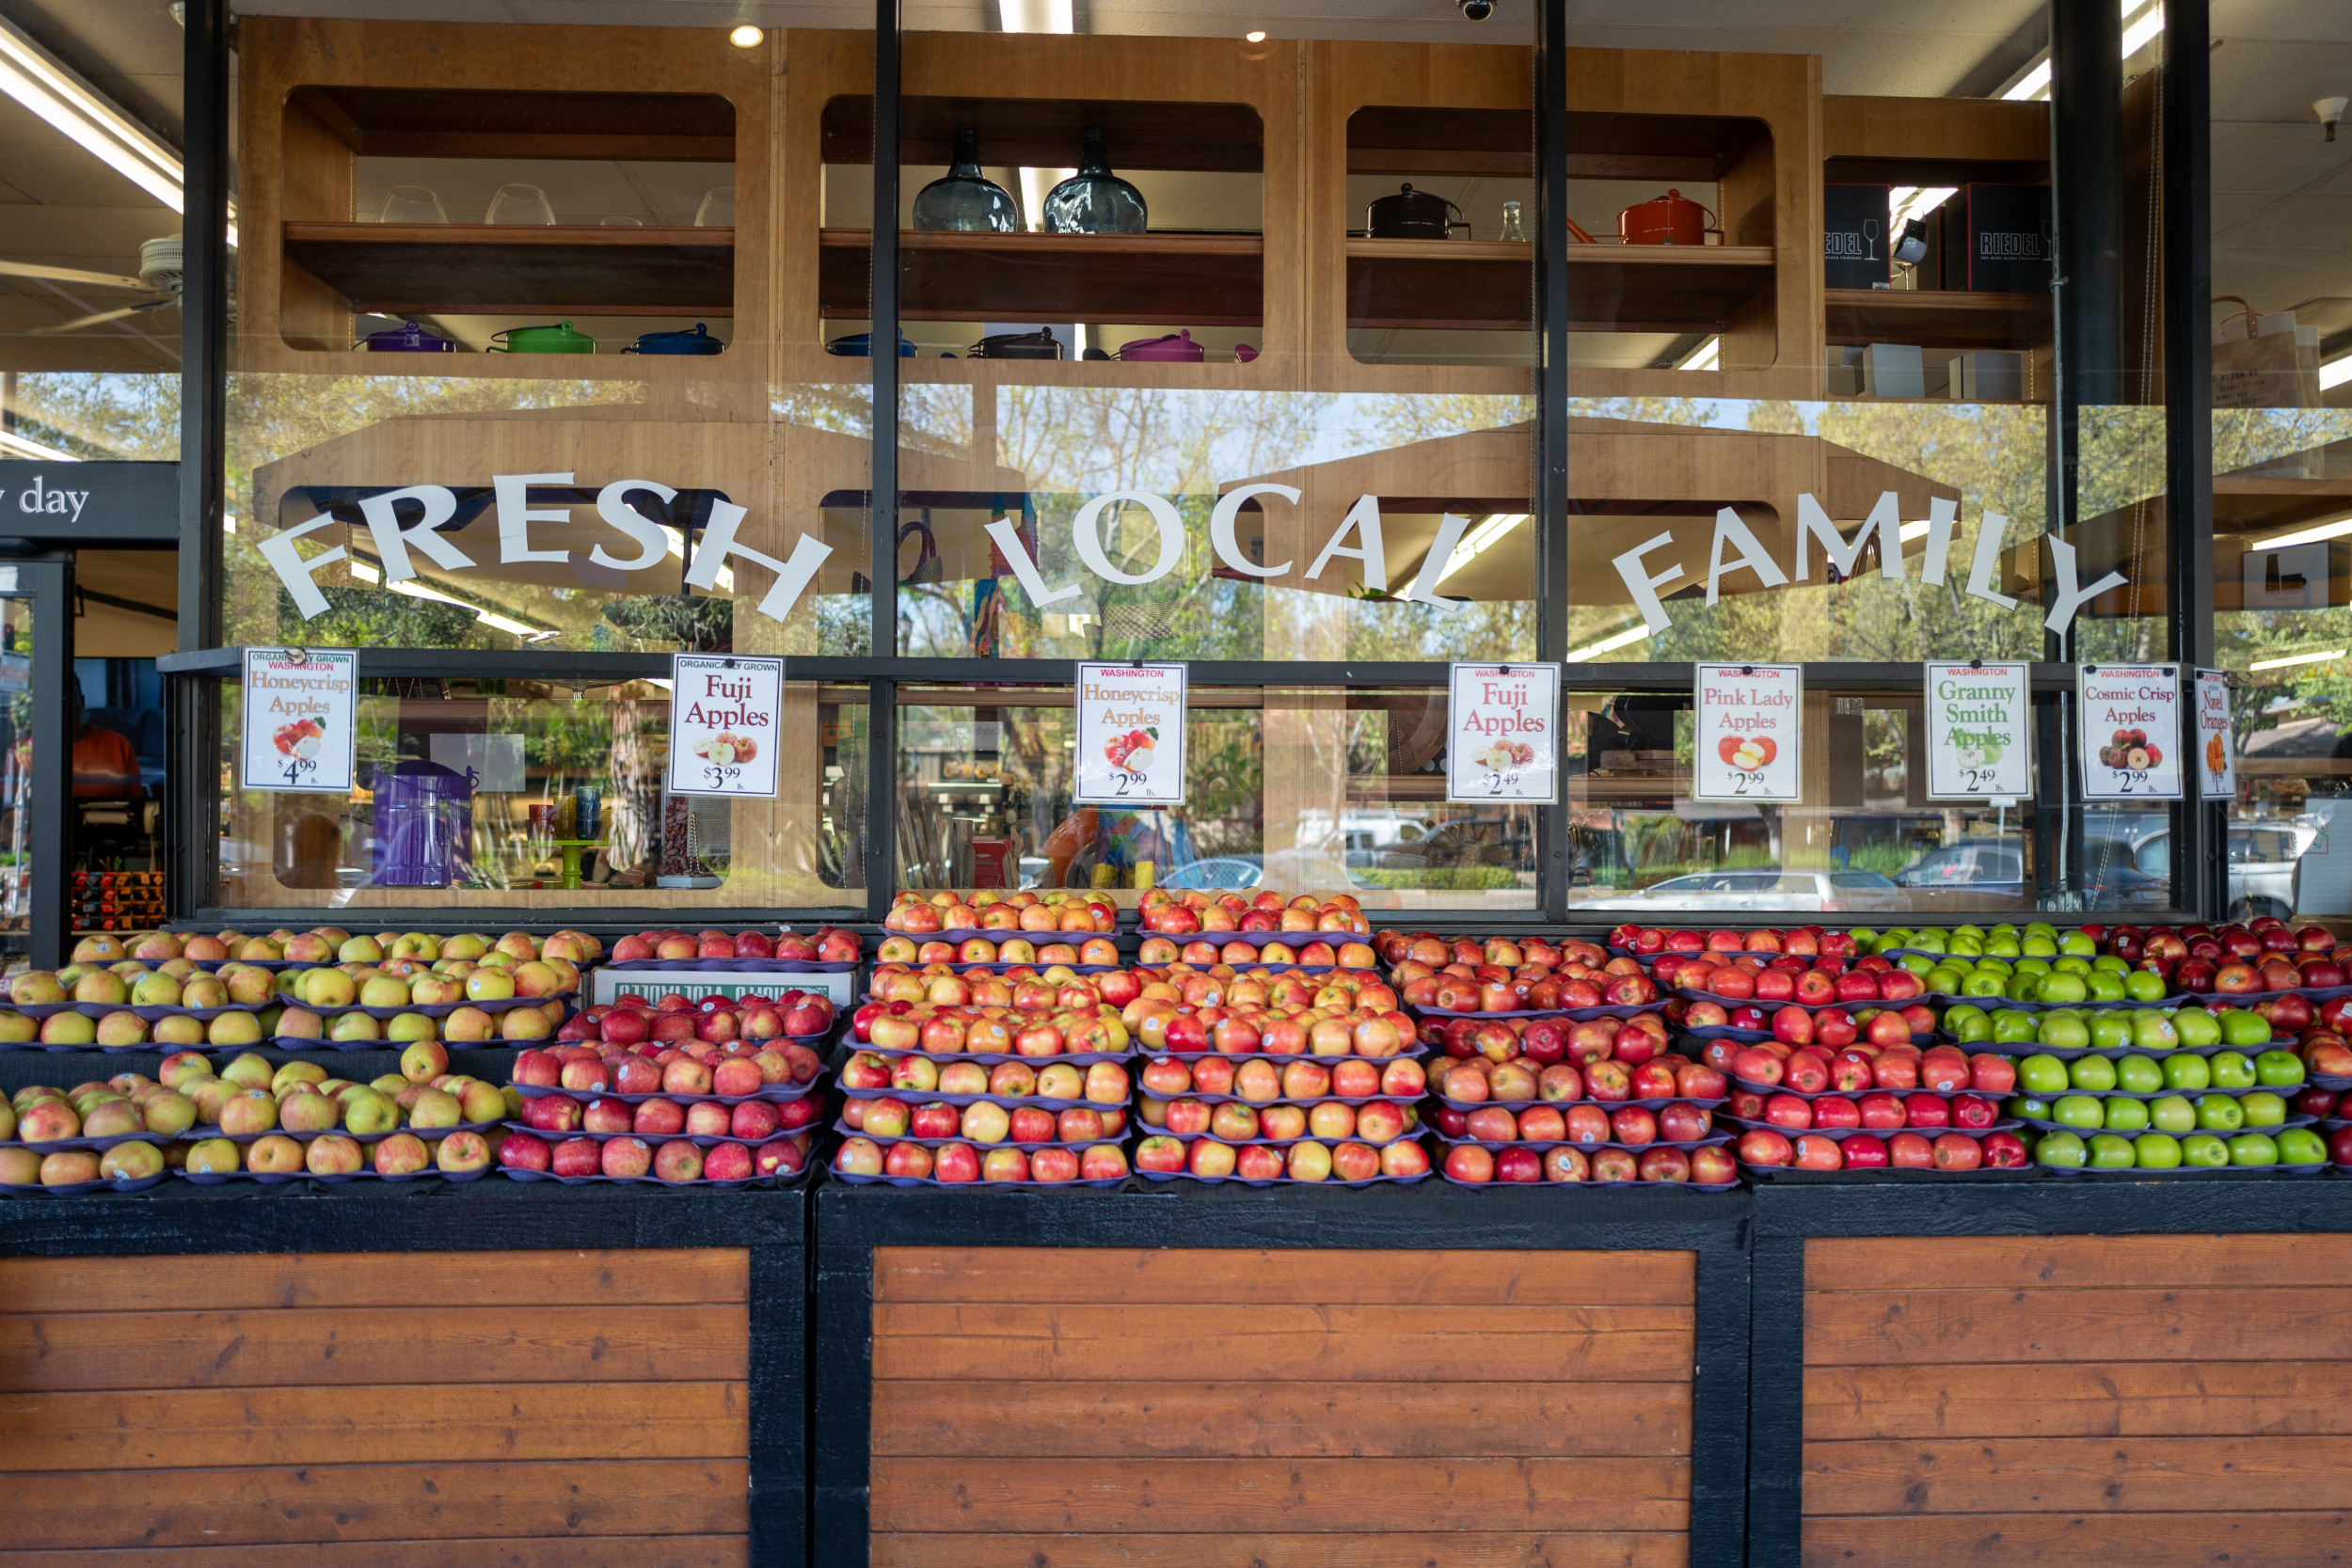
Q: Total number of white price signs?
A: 8